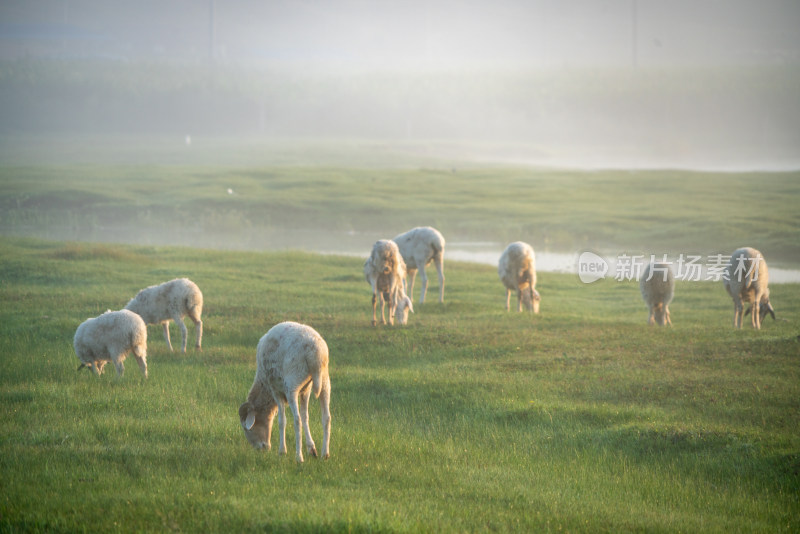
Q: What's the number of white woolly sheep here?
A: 8